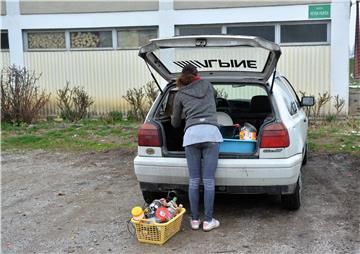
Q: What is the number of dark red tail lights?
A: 2